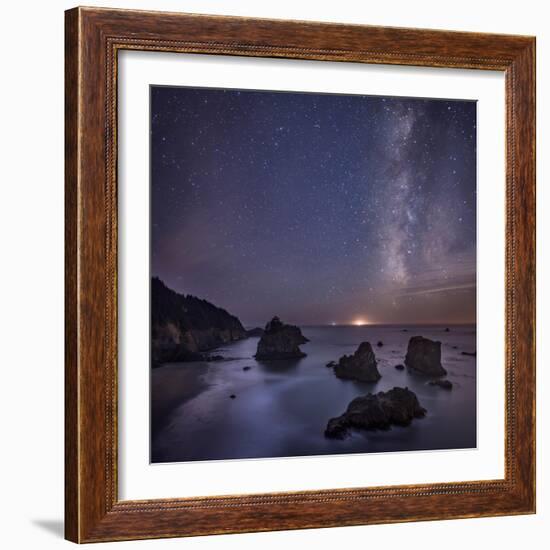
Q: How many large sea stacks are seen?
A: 4